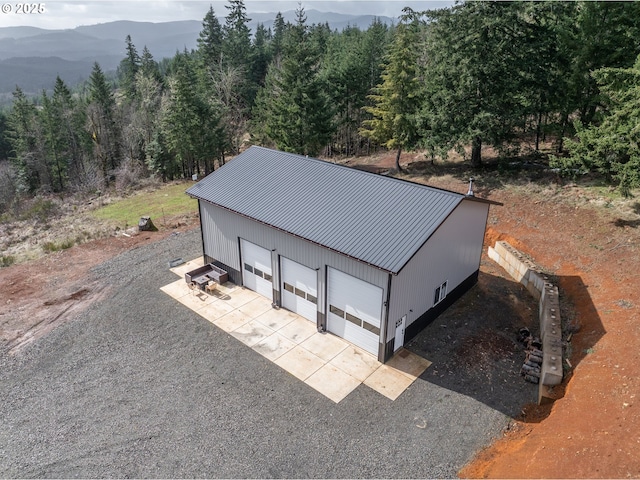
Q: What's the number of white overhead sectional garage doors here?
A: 3